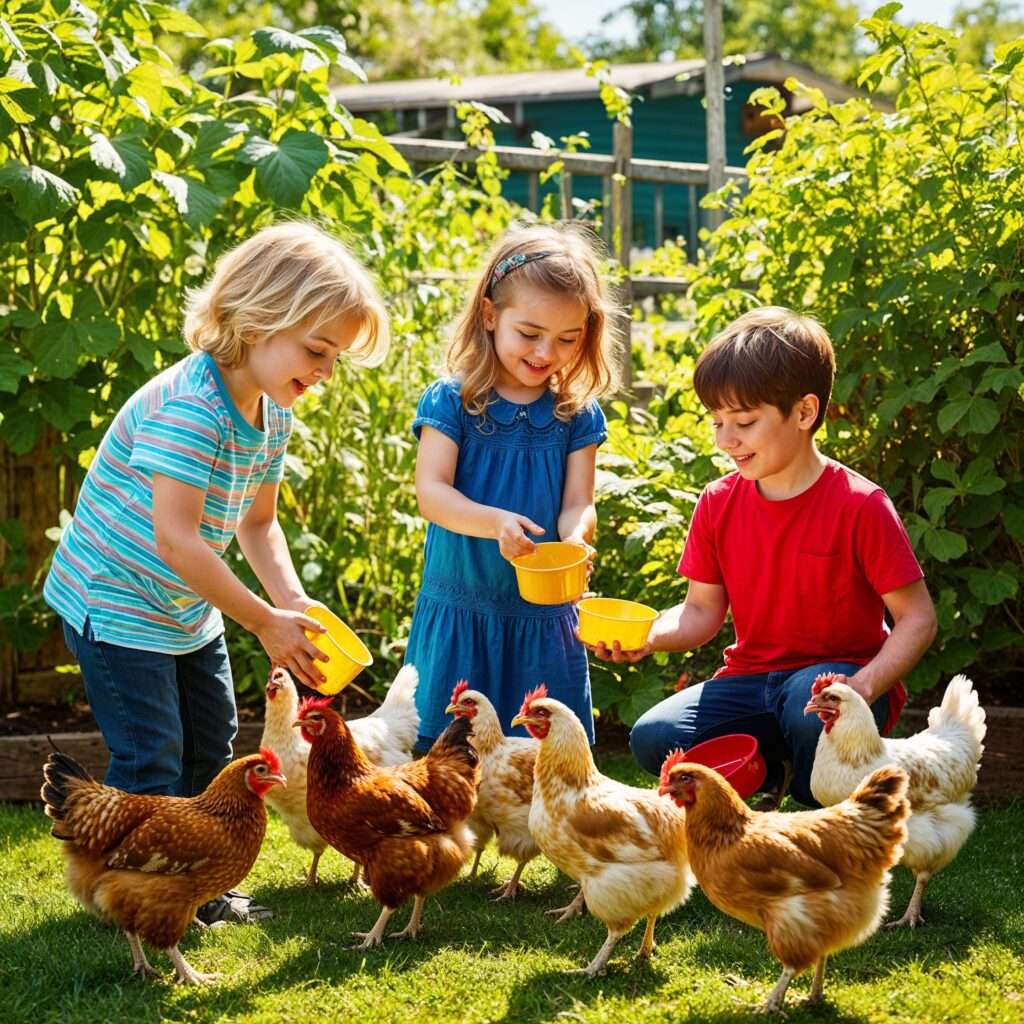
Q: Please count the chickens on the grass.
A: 7